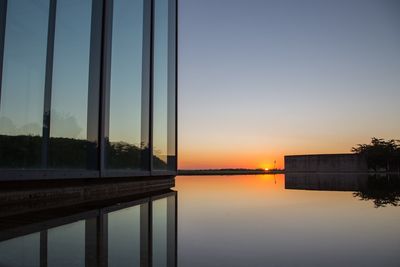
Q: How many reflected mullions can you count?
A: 4